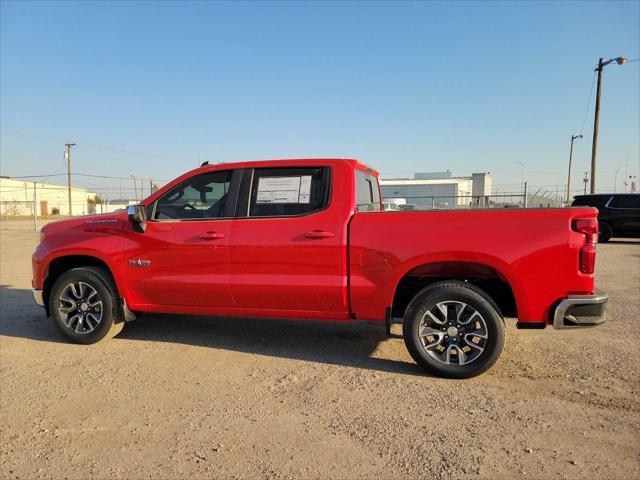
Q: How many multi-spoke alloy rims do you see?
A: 2